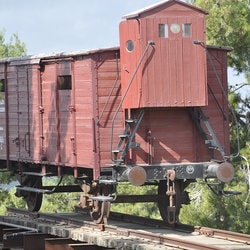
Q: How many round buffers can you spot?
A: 2